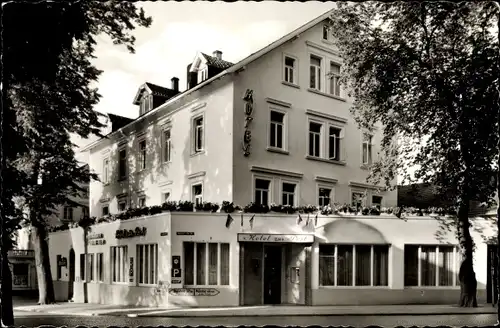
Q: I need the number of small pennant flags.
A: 6